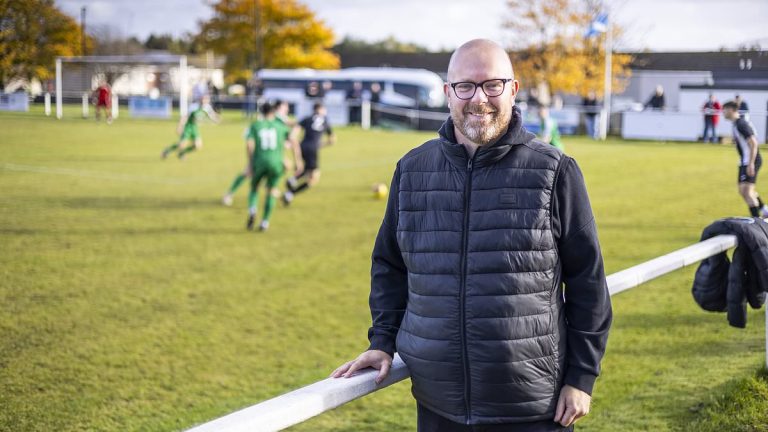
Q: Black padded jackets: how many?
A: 2